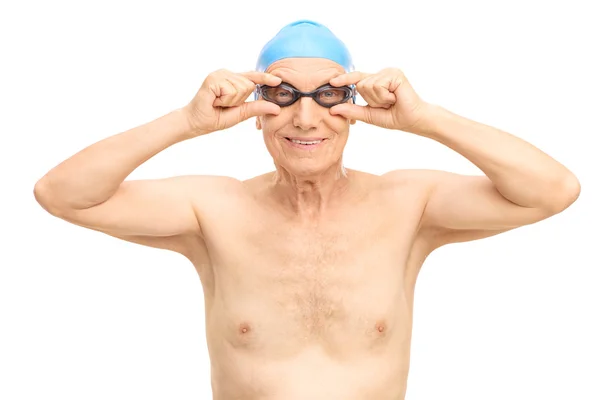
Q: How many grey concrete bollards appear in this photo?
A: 0